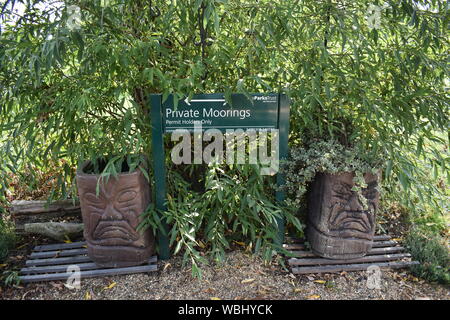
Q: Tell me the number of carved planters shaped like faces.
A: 2